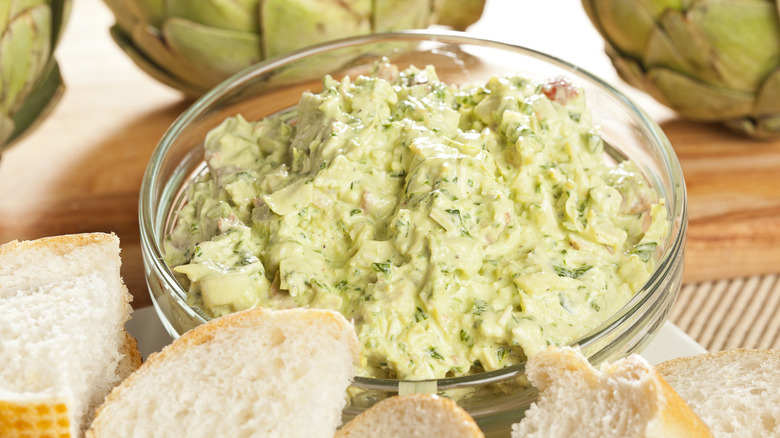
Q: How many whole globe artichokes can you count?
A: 3